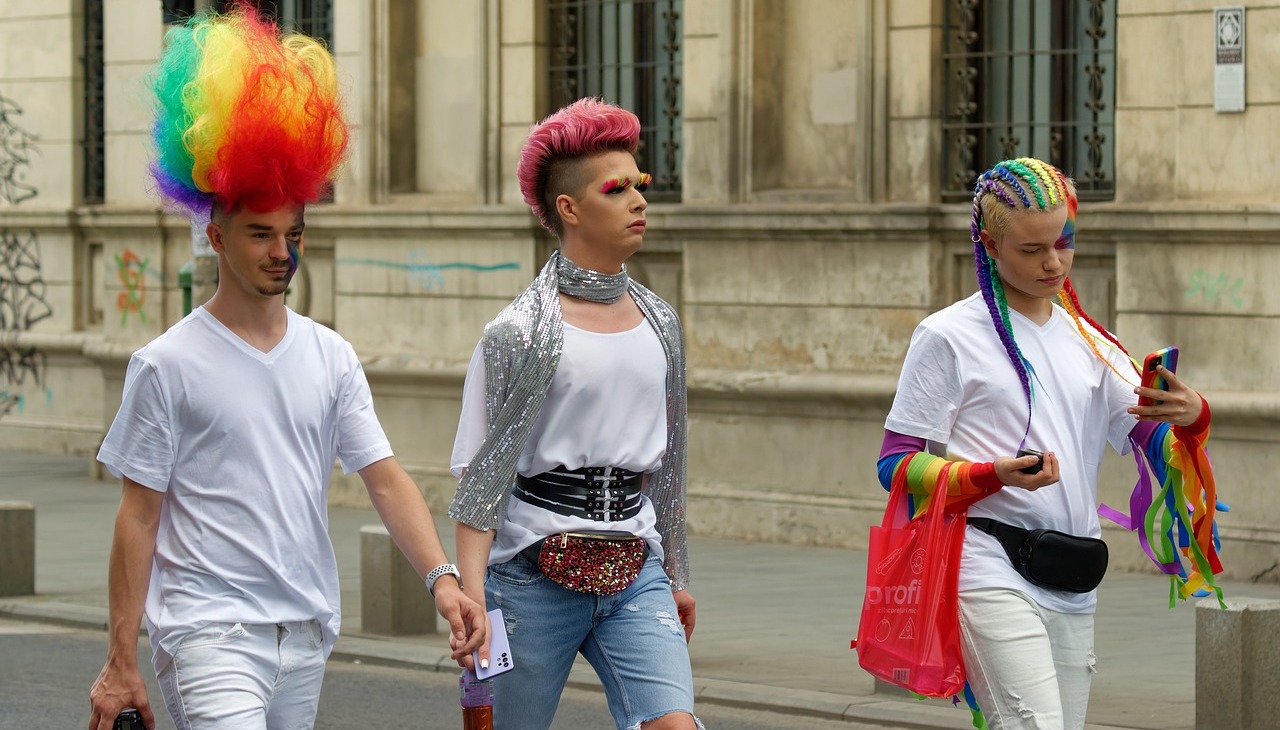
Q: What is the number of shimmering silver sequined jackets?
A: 1